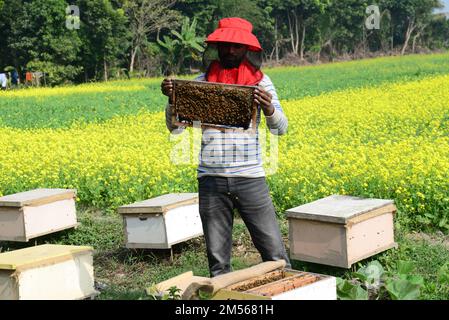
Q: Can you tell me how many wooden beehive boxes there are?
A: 5